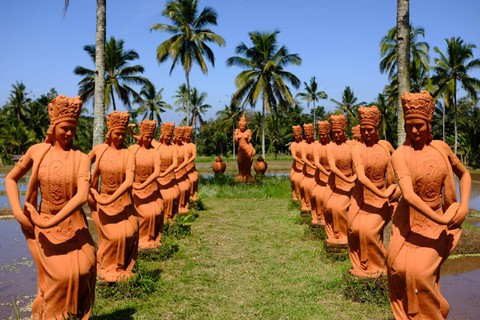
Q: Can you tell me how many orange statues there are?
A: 13